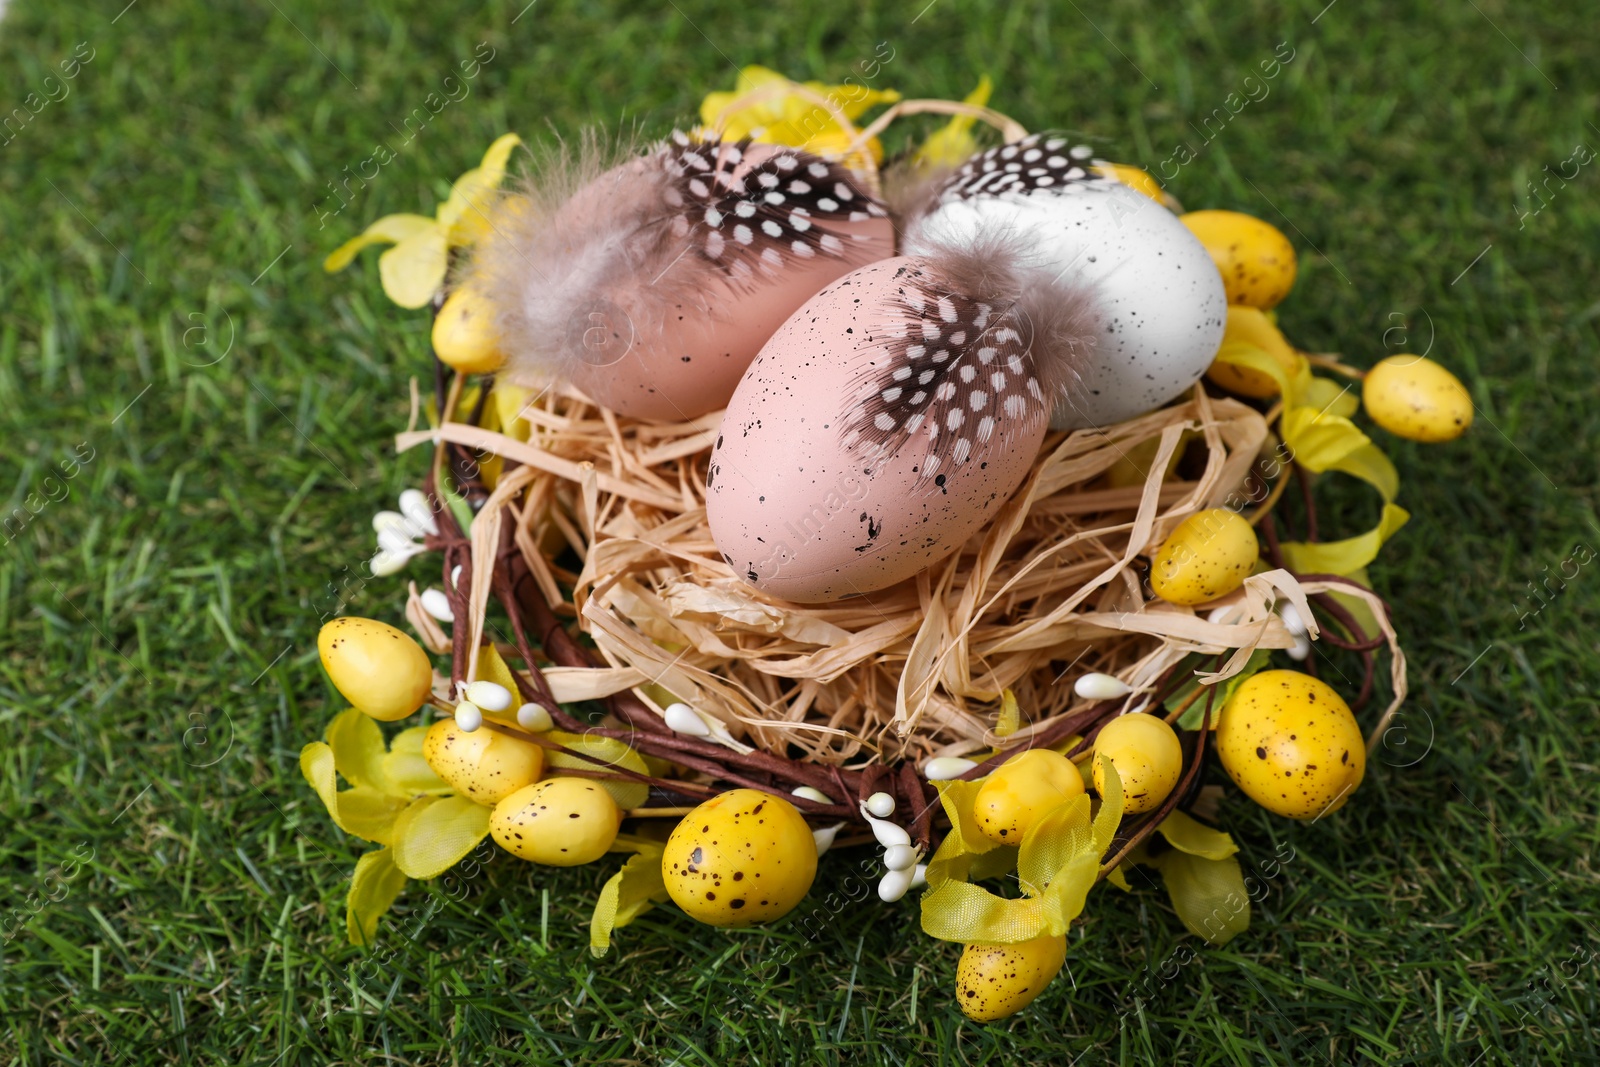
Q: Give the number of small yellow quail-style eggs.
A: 15